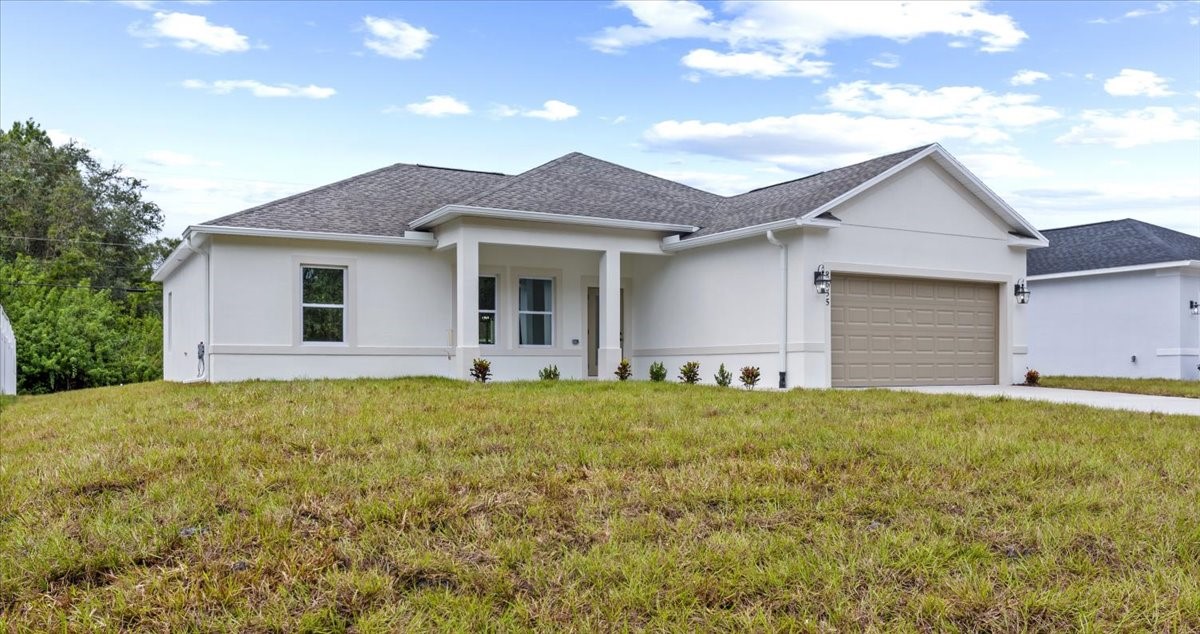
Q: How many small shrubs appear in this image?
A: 8